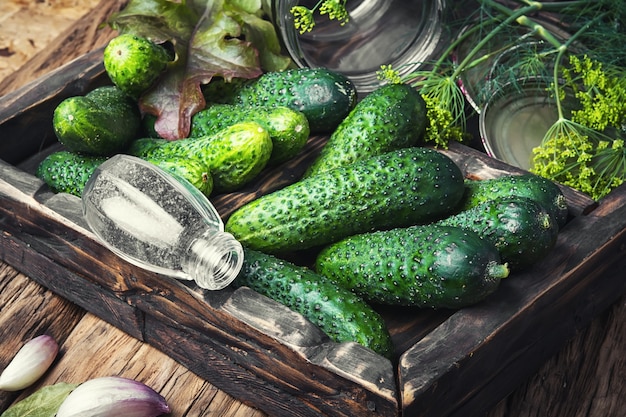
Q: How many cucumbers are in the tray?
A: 12